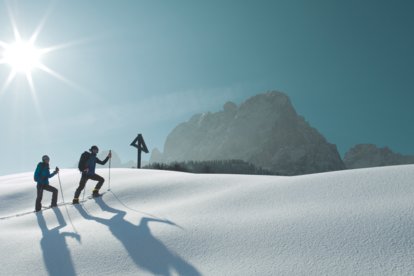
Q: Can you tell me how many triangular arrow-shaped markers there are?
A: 1